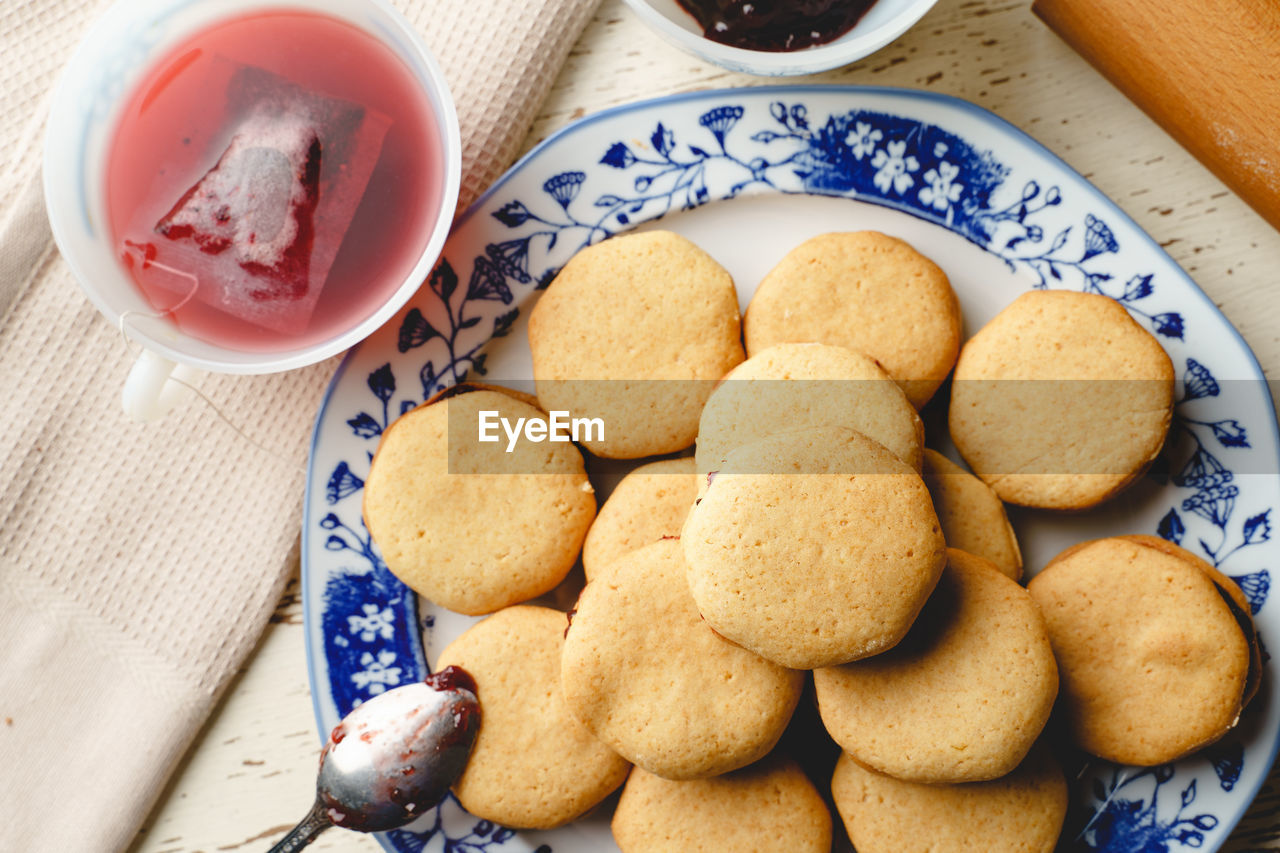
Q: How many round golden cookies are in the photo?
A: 14